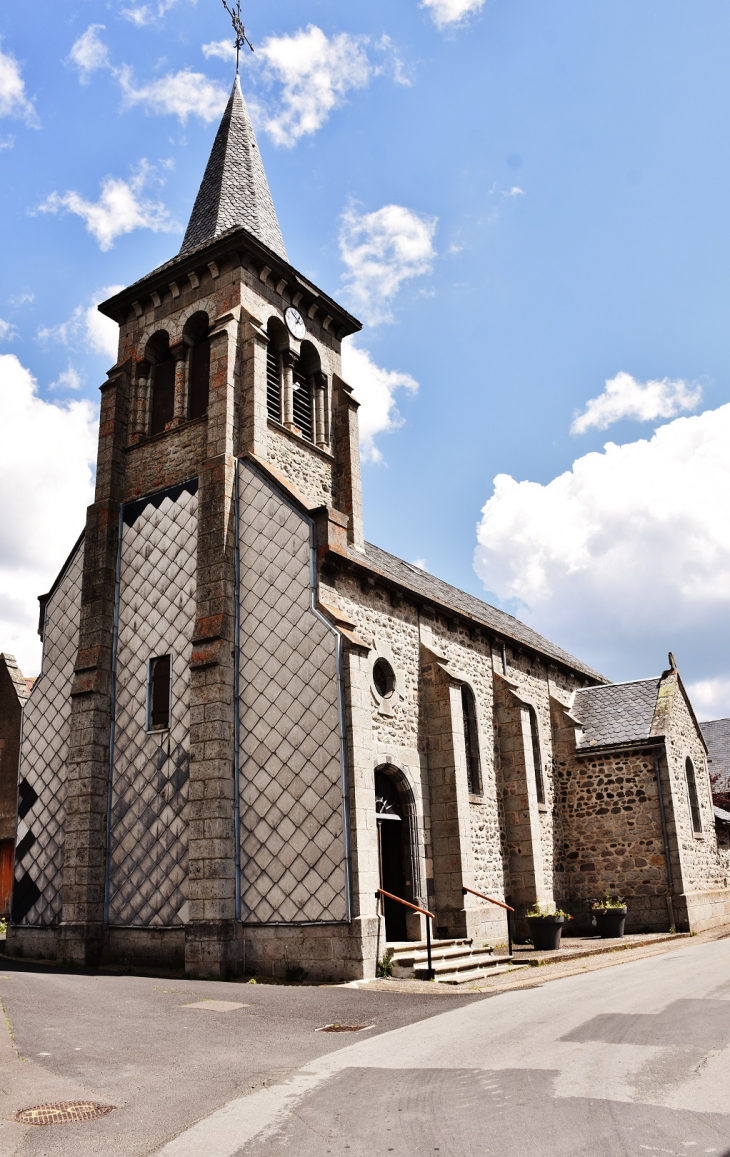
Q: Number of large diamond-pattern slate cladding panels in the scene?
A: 3